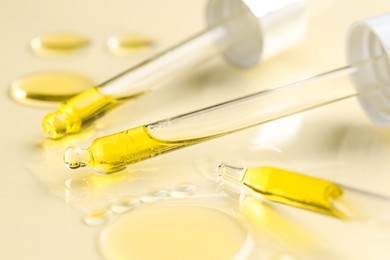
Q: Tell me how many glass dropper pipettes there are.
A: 3